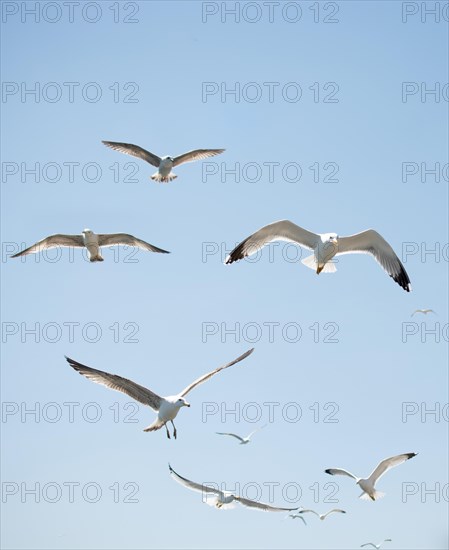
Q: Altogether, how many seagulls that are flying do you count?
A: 11